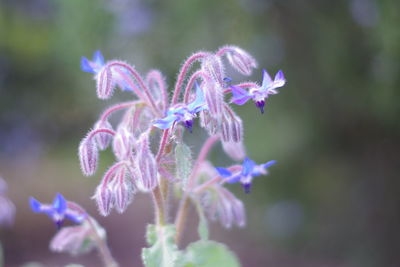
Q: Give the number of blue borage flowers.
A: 5